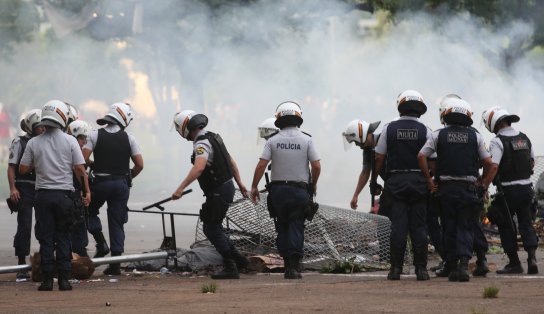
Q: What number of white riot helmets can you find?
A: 13